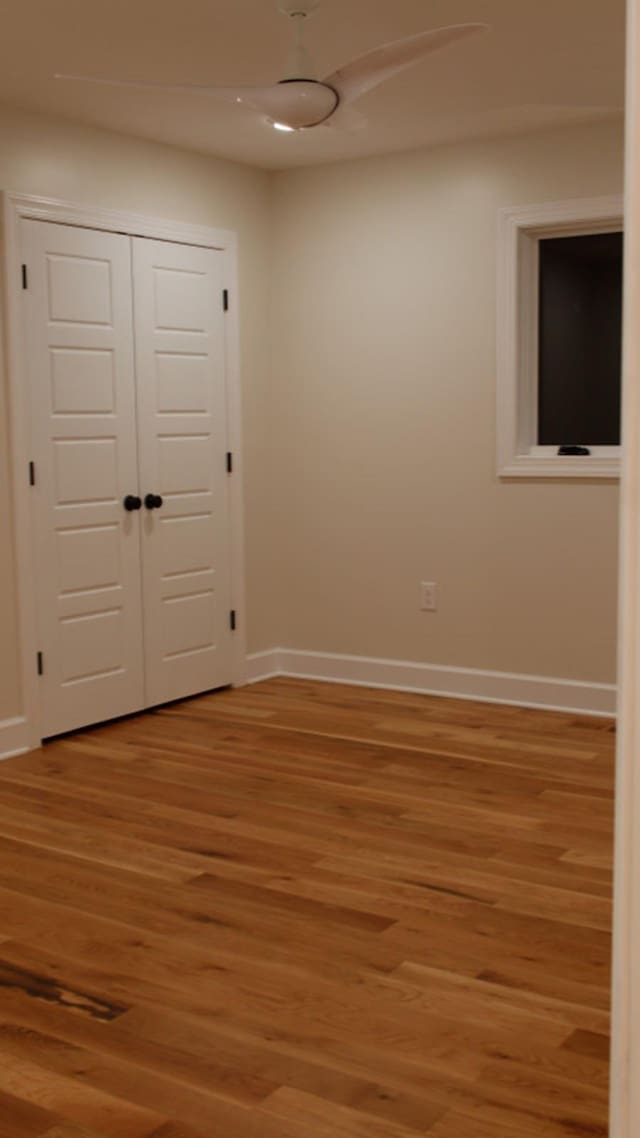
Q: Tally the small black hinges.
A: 6